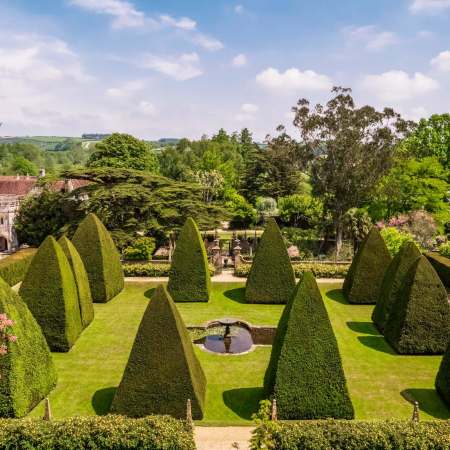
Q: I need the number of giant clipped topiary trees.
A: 12